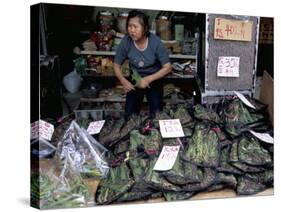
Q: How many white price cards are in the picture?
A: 7